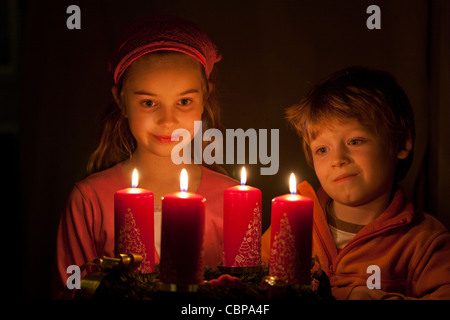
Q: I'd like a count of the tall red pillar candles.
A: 4